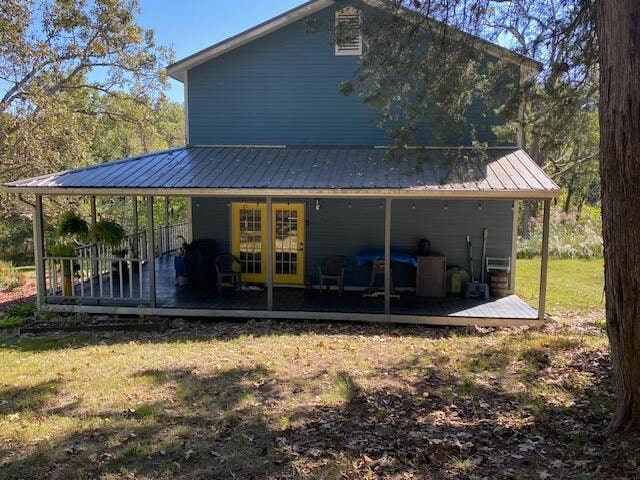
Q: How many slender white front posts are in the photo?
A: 5